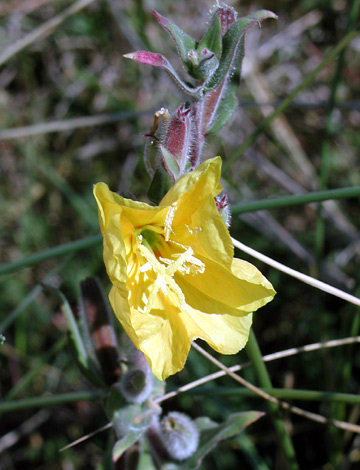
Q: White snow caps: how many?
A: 0